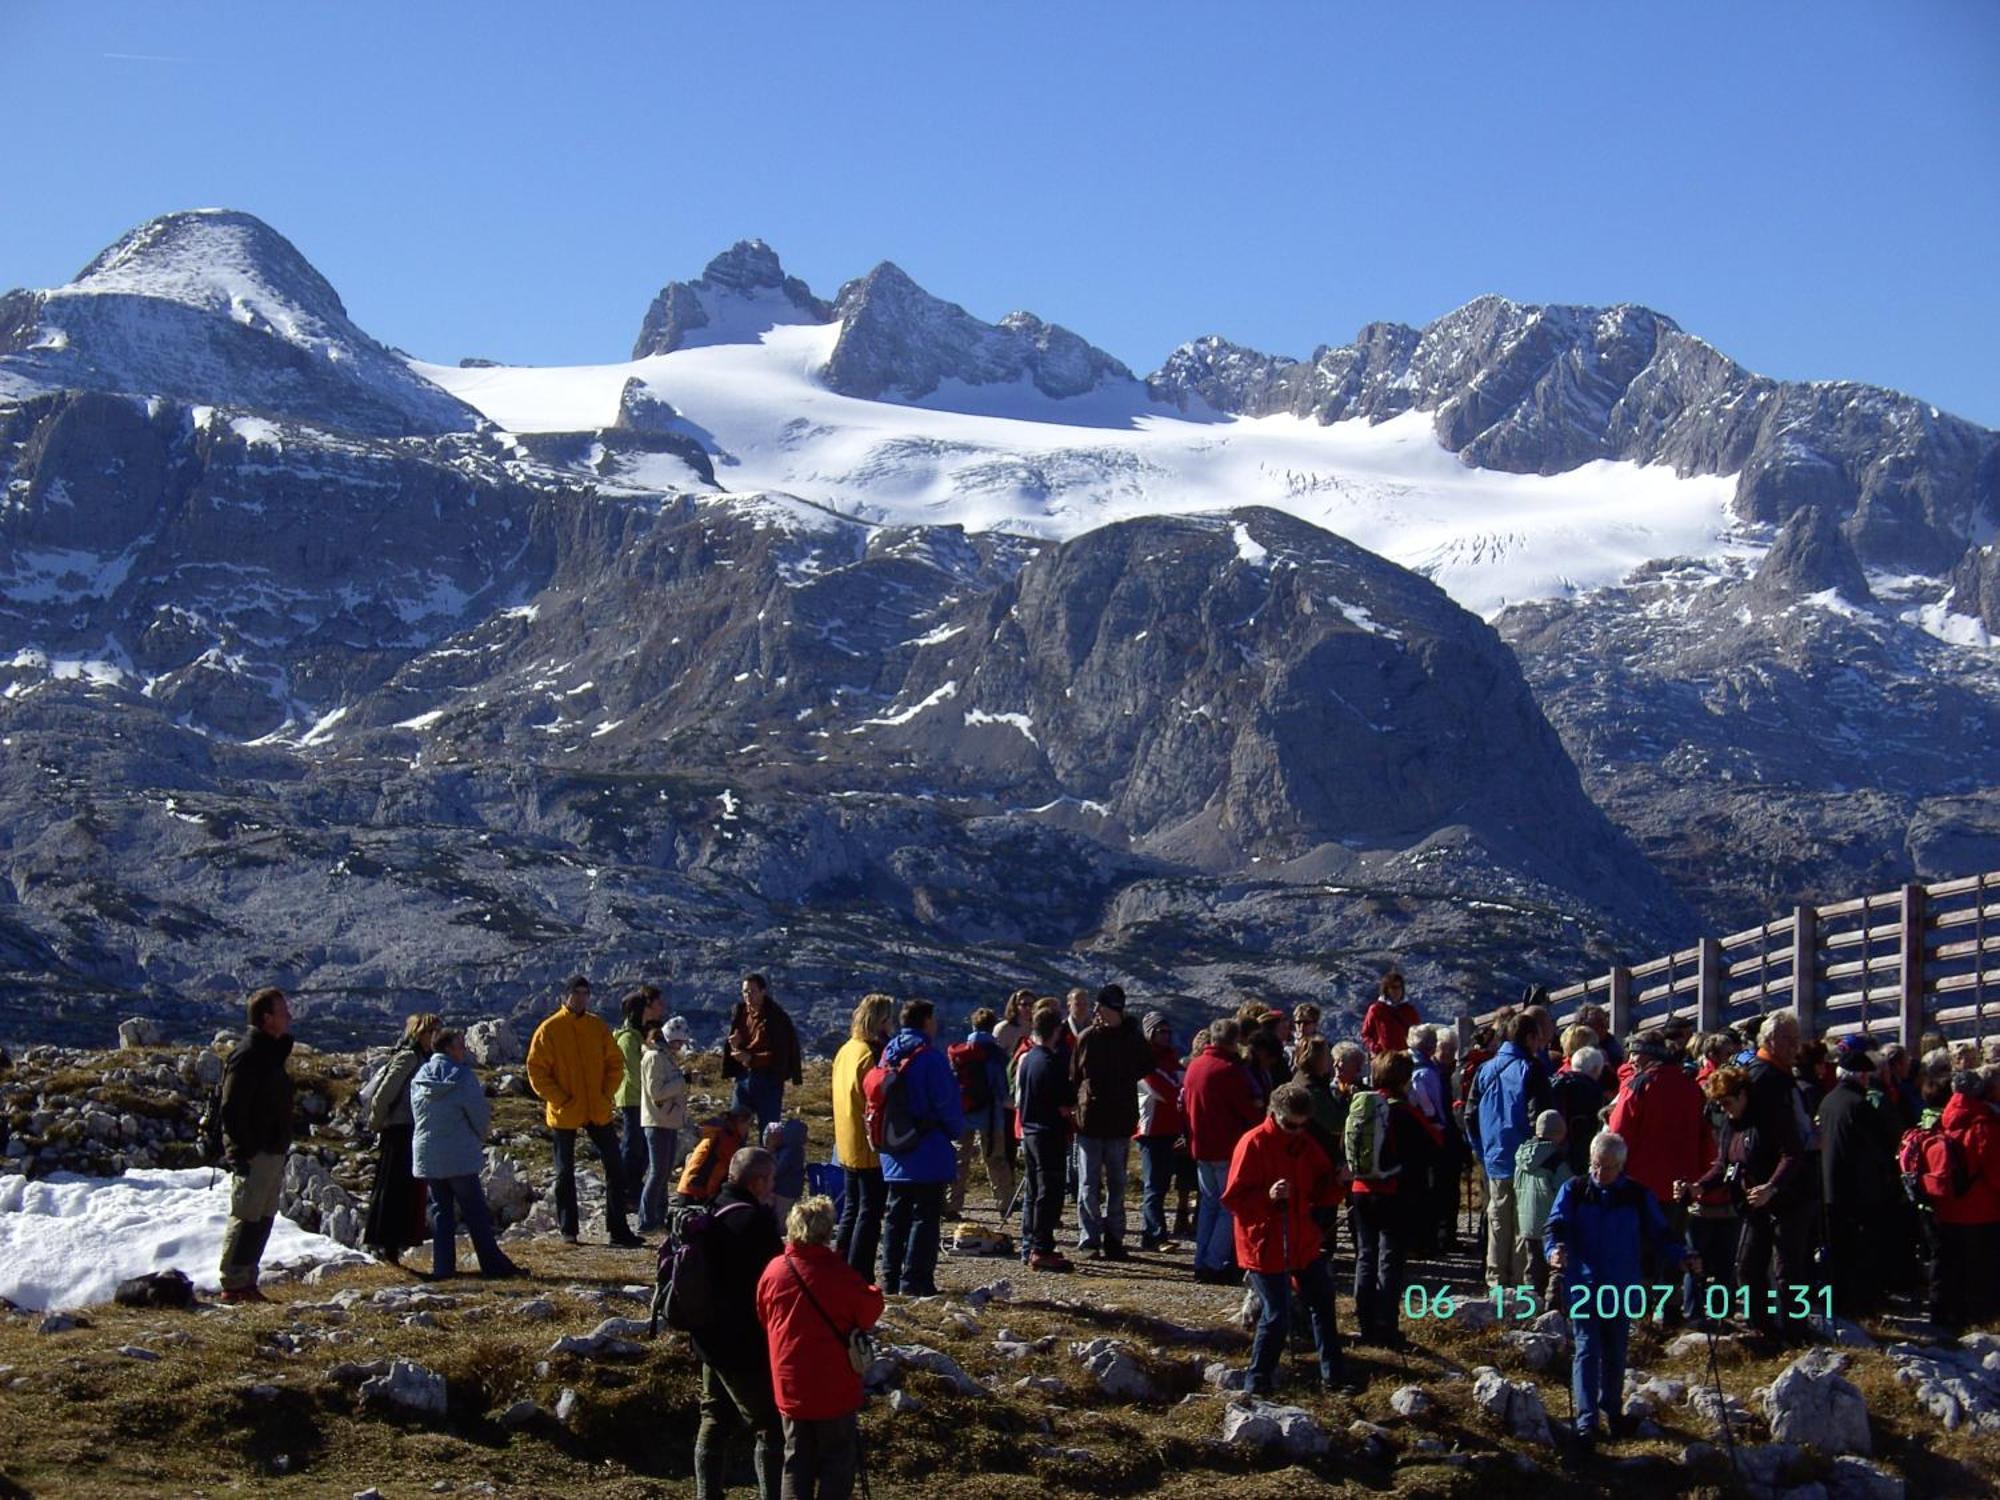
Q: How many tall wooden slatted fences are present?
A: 1